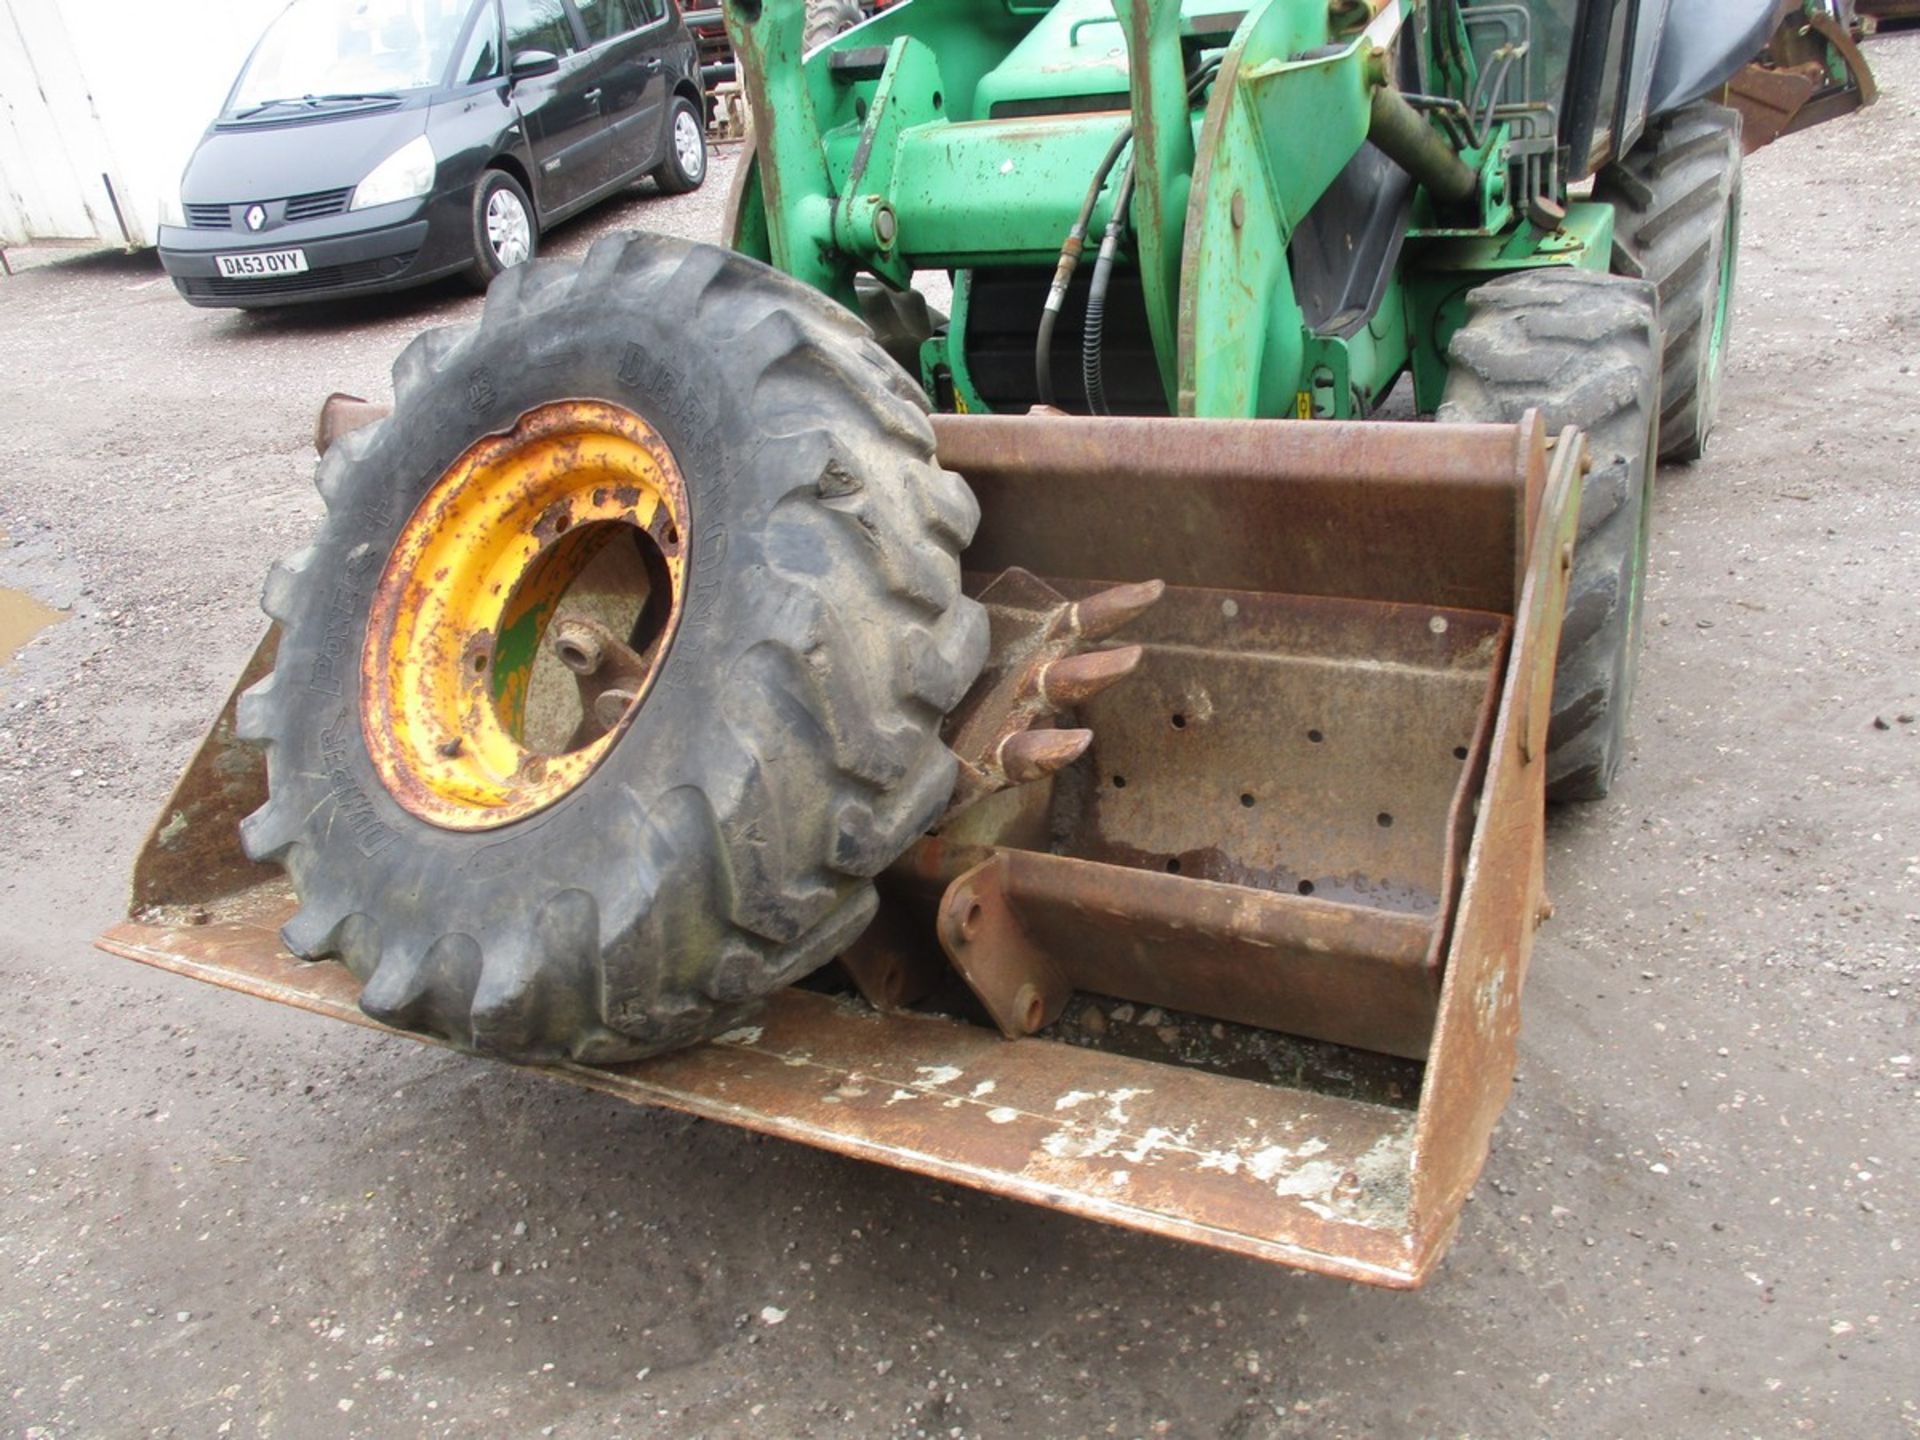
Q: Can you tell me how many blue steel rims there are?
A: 0